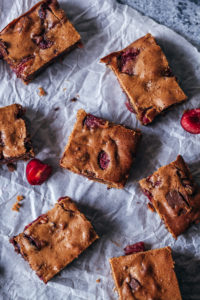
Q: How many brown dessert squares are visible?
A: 7